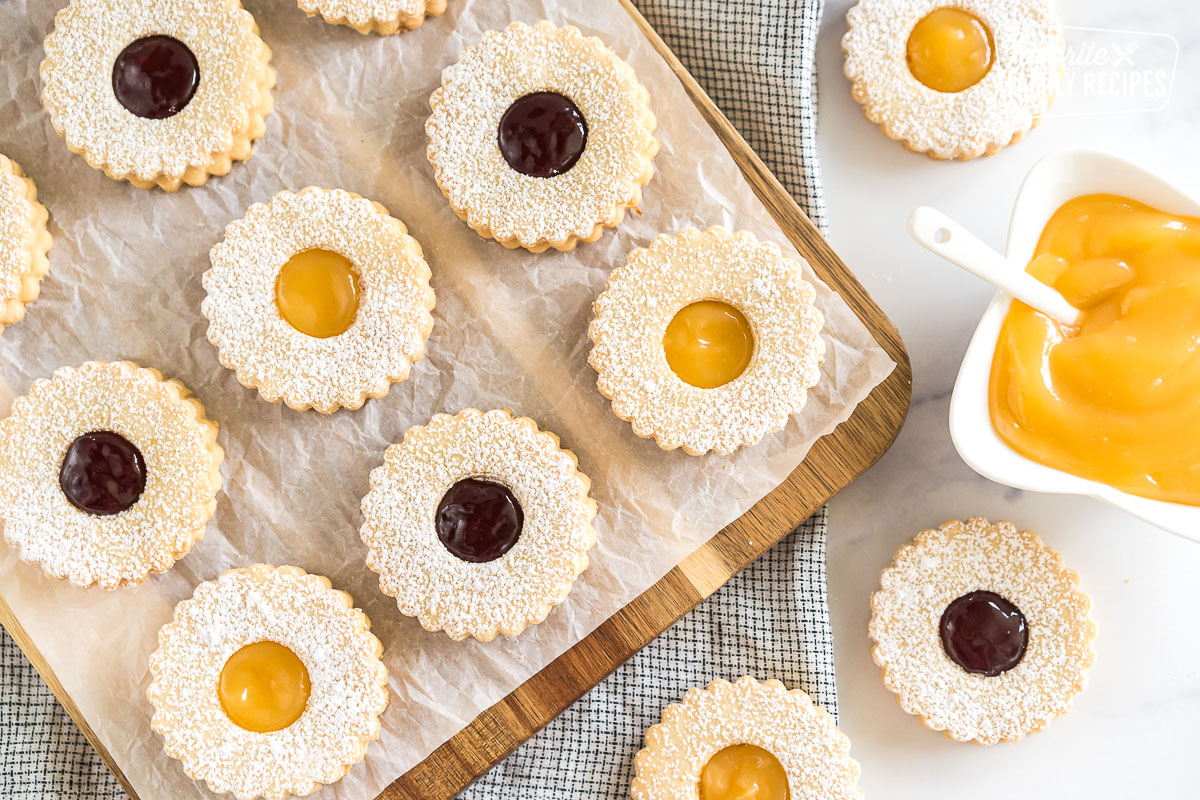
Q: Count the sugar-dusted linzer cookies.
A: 12